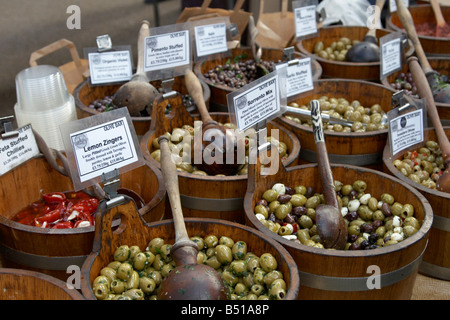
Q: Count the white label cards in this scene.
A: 11